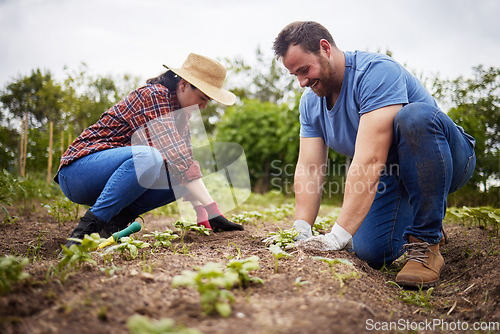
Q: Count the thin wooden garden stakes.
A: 5